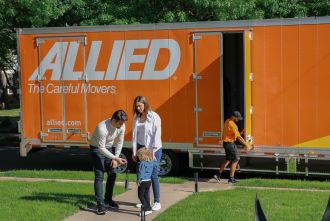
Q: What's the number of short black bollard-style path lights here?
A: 3